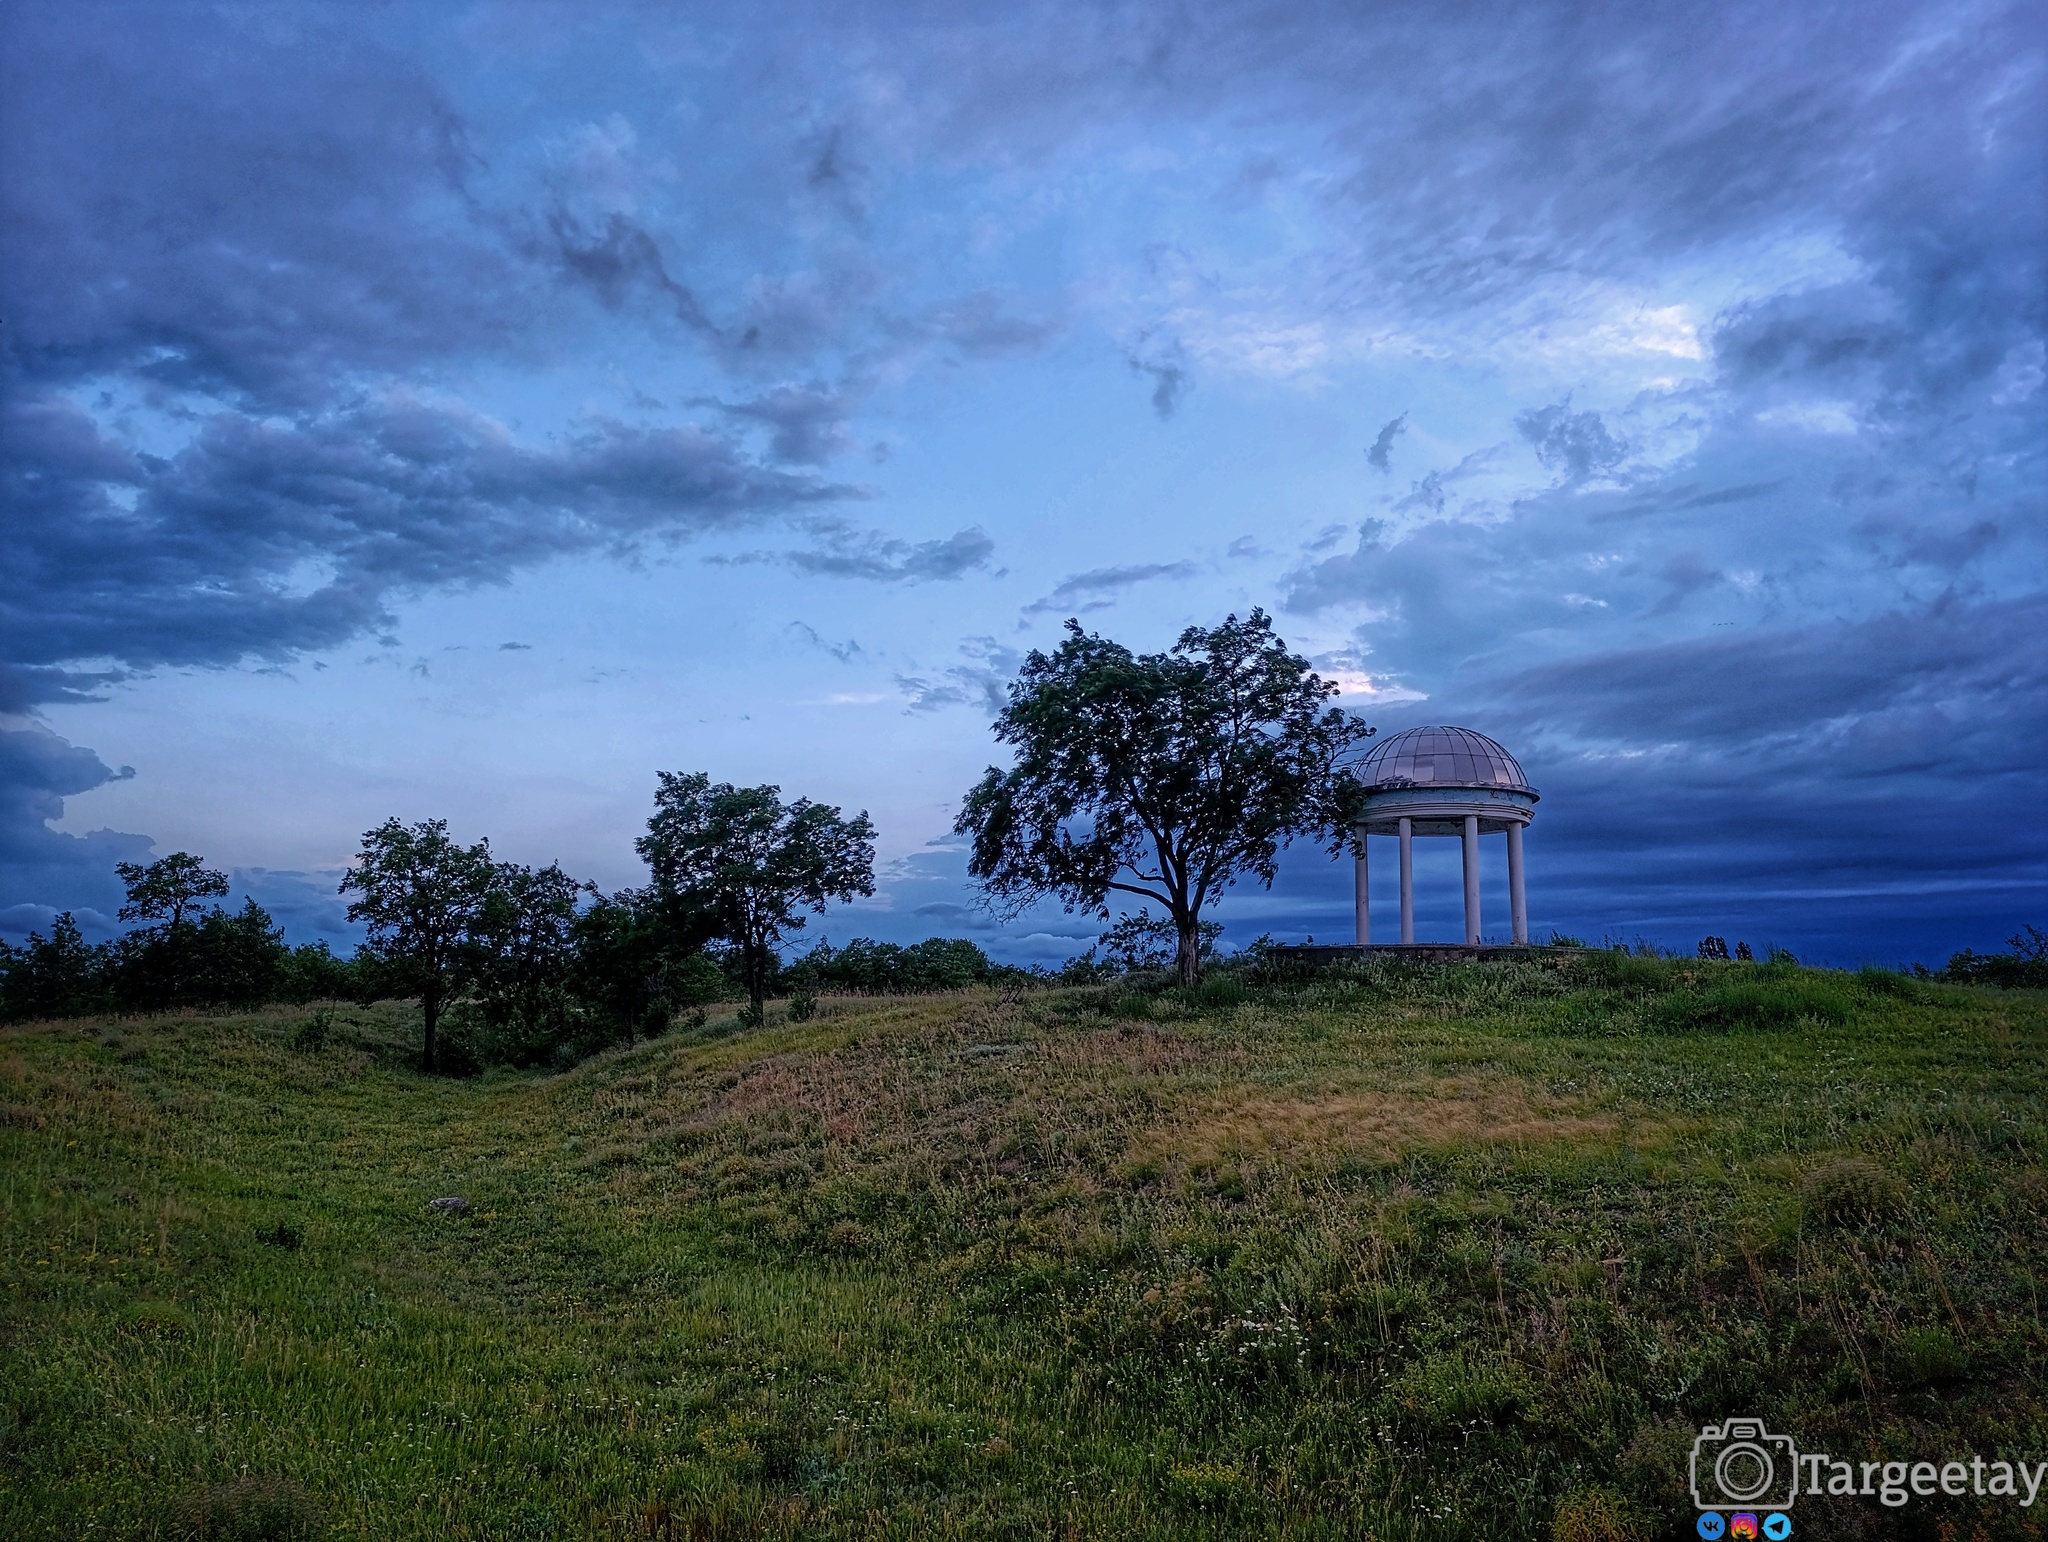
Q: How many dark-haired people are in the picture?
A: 0